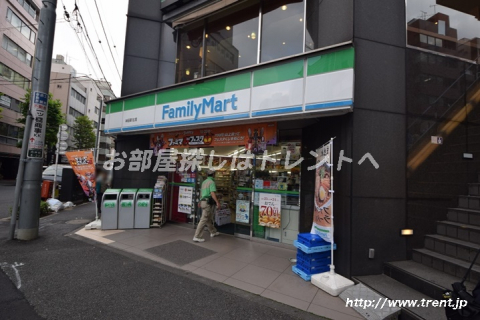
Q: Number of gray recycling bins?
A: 3